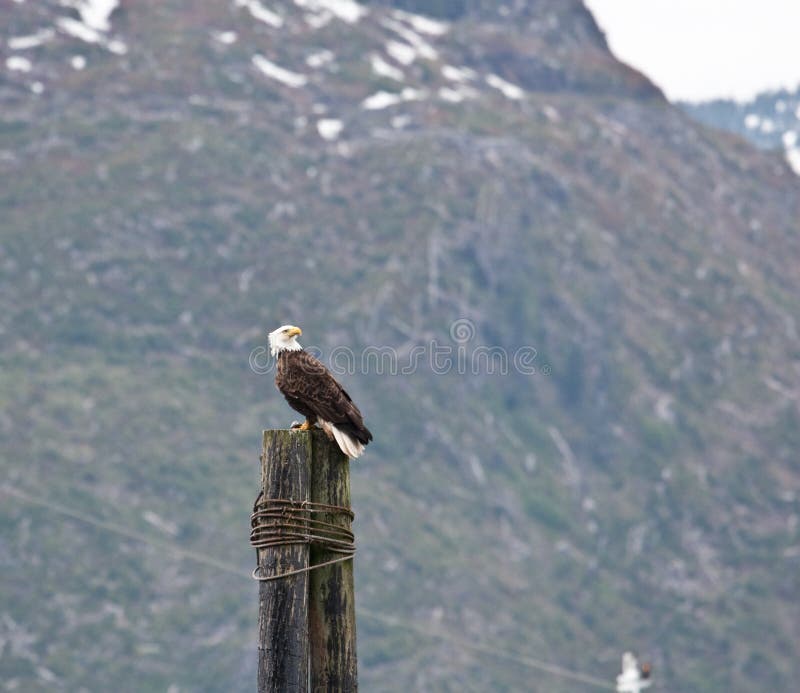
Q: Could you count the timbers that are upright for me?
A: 2